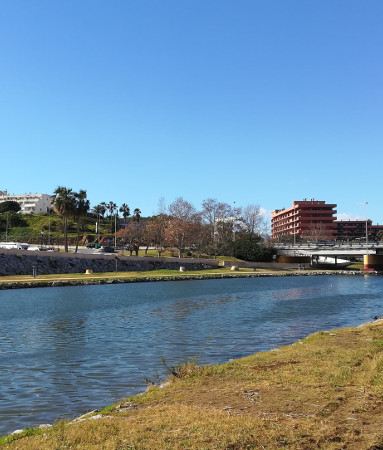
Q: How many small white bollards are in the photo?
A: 3